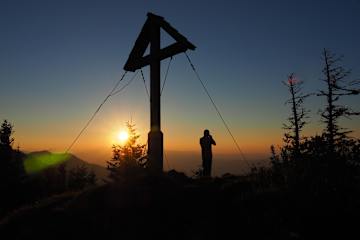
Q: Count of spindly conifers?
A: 2